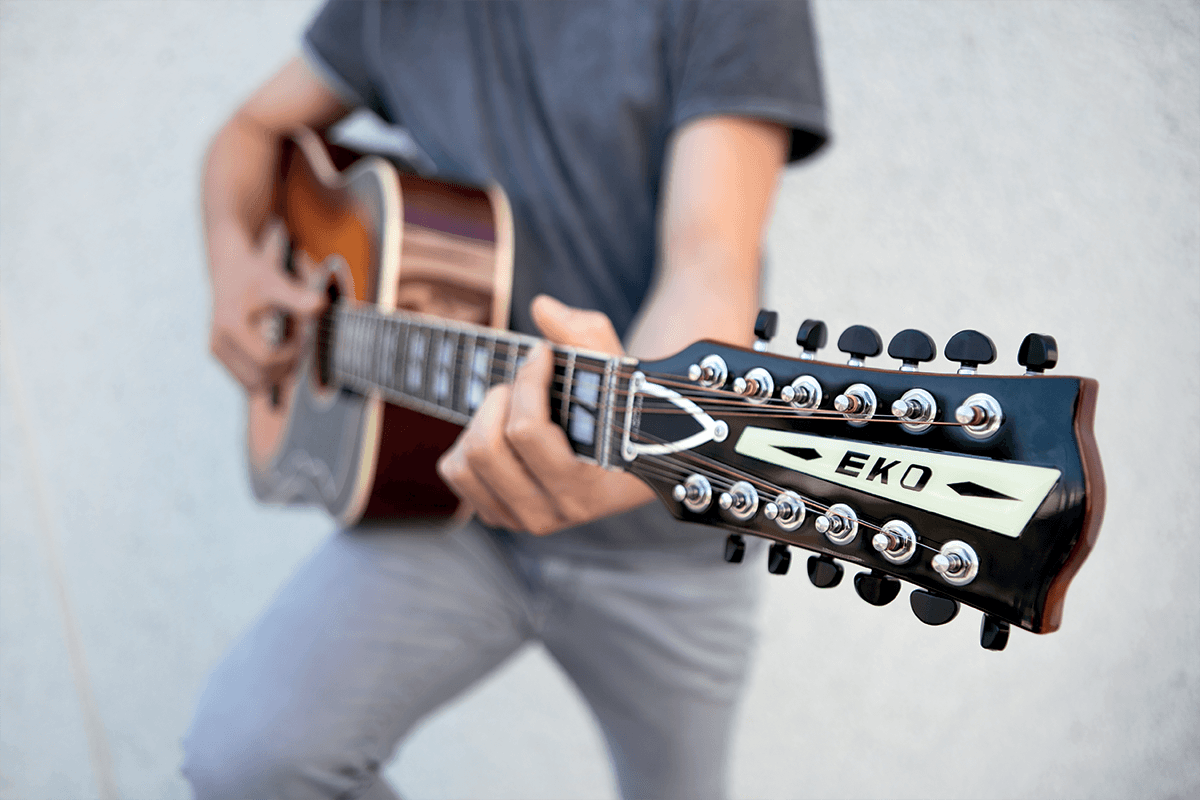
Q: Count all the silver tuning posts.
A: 12